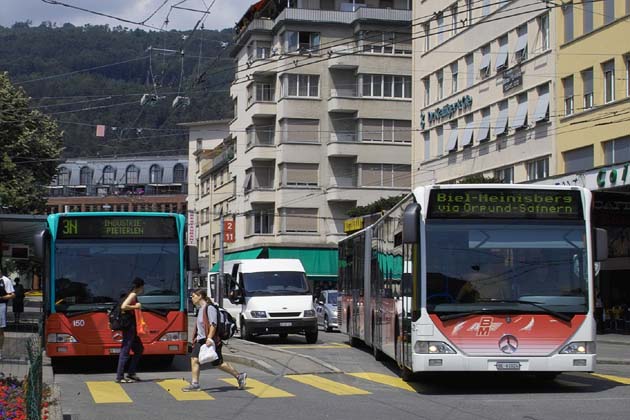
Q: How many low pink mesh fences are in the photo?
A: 0